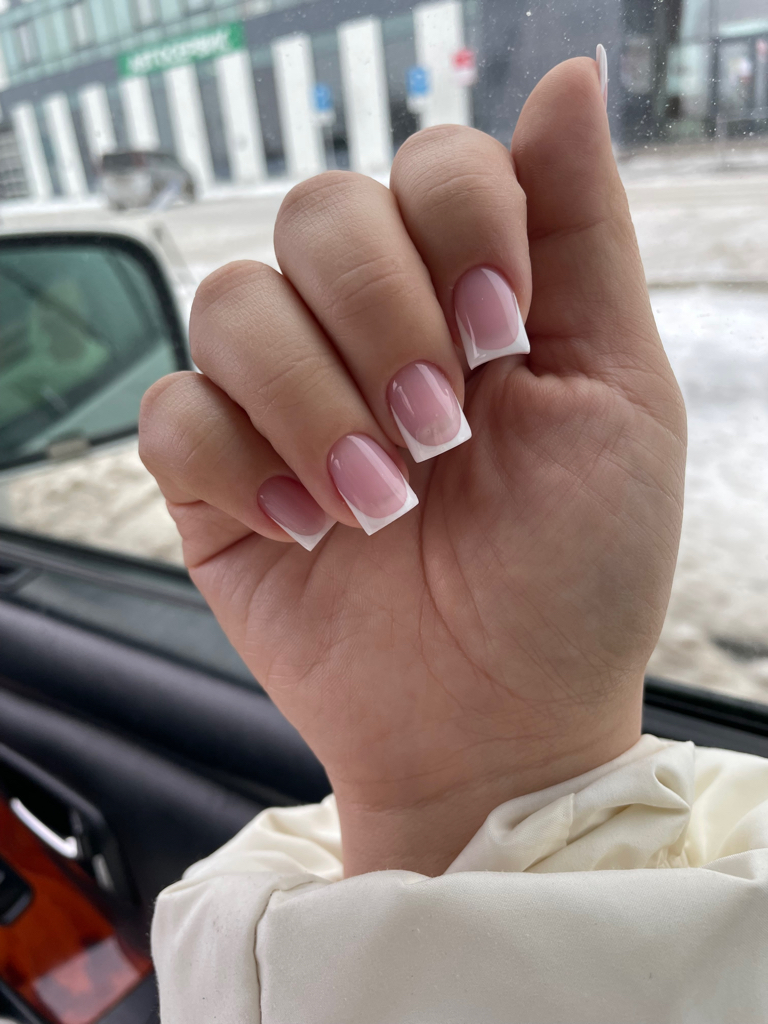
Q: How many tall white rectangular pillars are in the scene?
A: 9